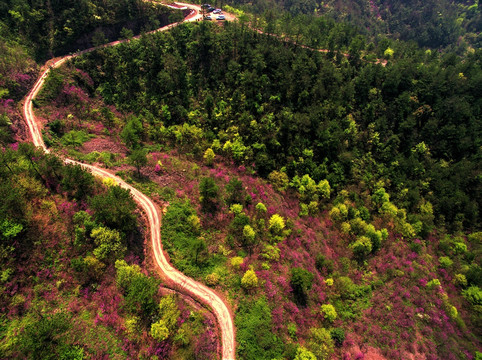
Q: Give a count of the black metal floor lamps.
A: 0